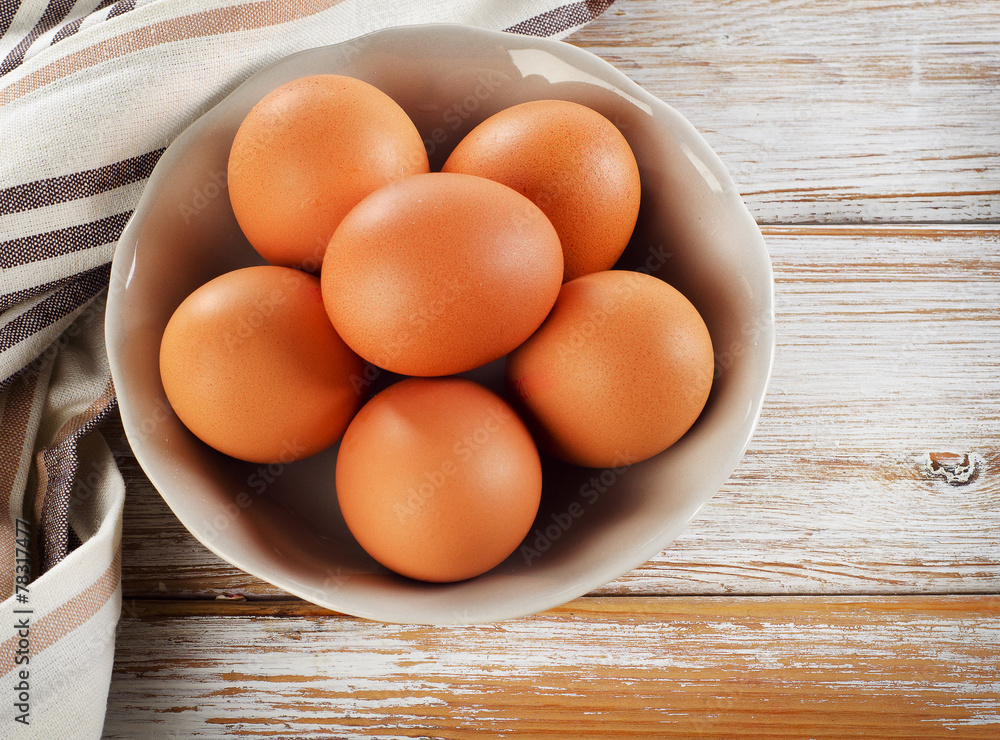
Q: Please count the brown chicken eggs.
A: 6